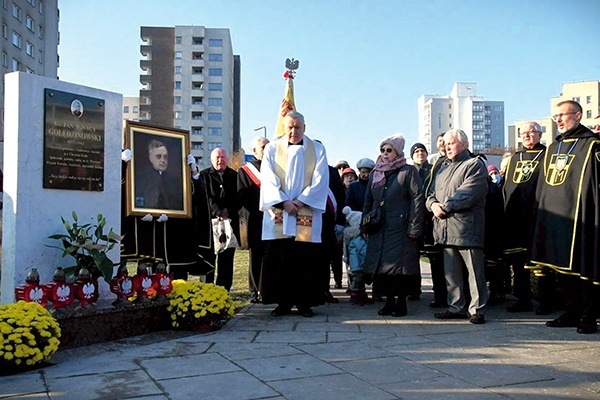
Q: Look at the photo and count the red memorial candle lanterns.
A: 6